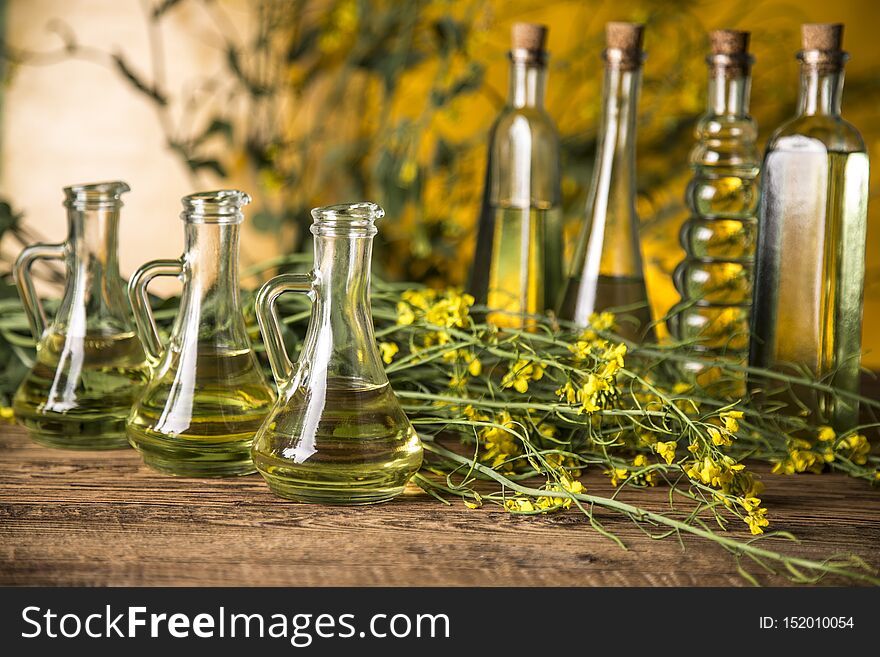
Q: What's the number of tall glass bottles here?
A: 4